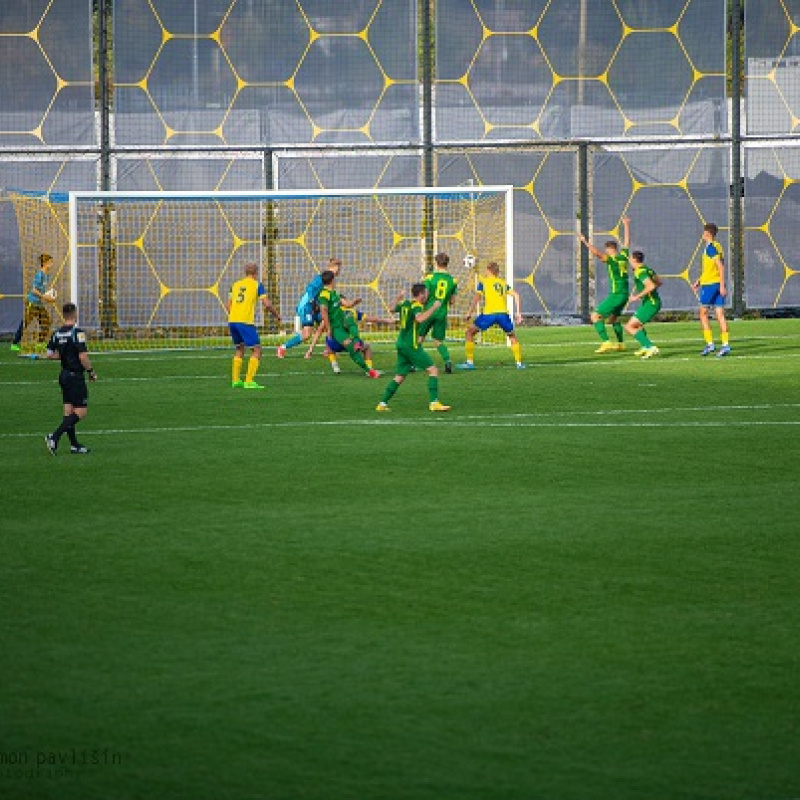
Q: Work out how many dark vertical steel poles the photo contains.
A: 5